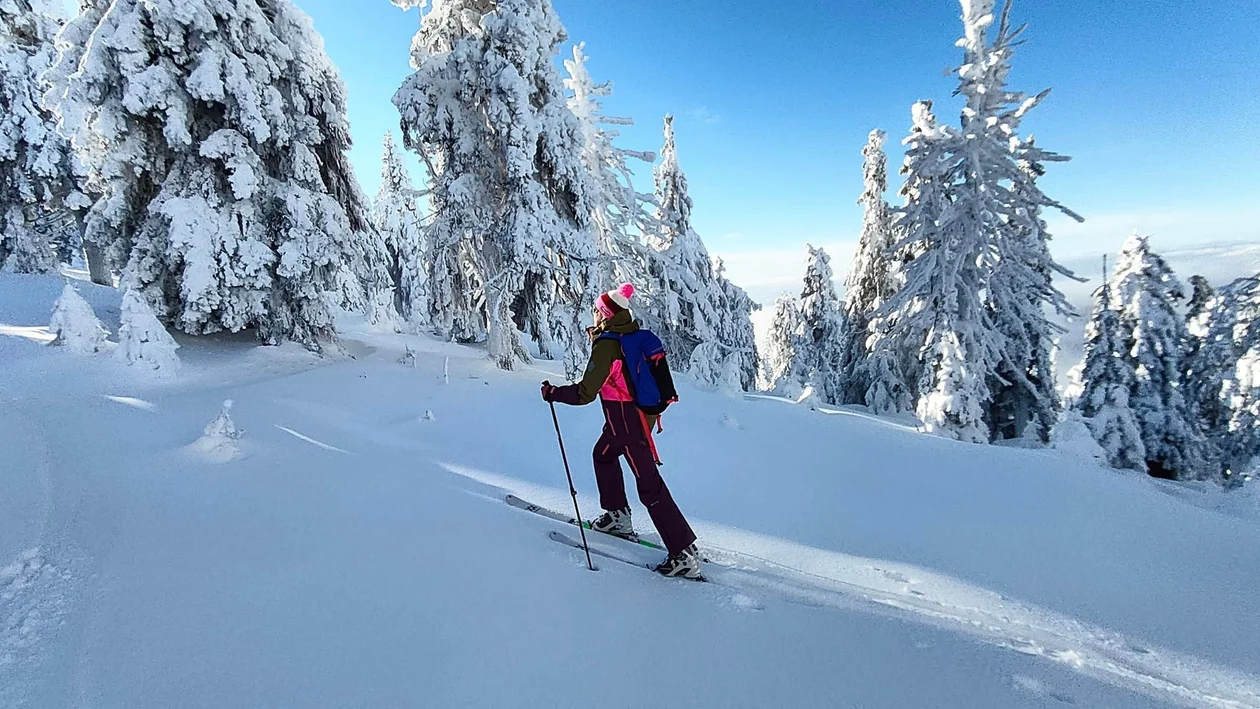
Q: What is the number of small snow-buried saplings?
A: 3